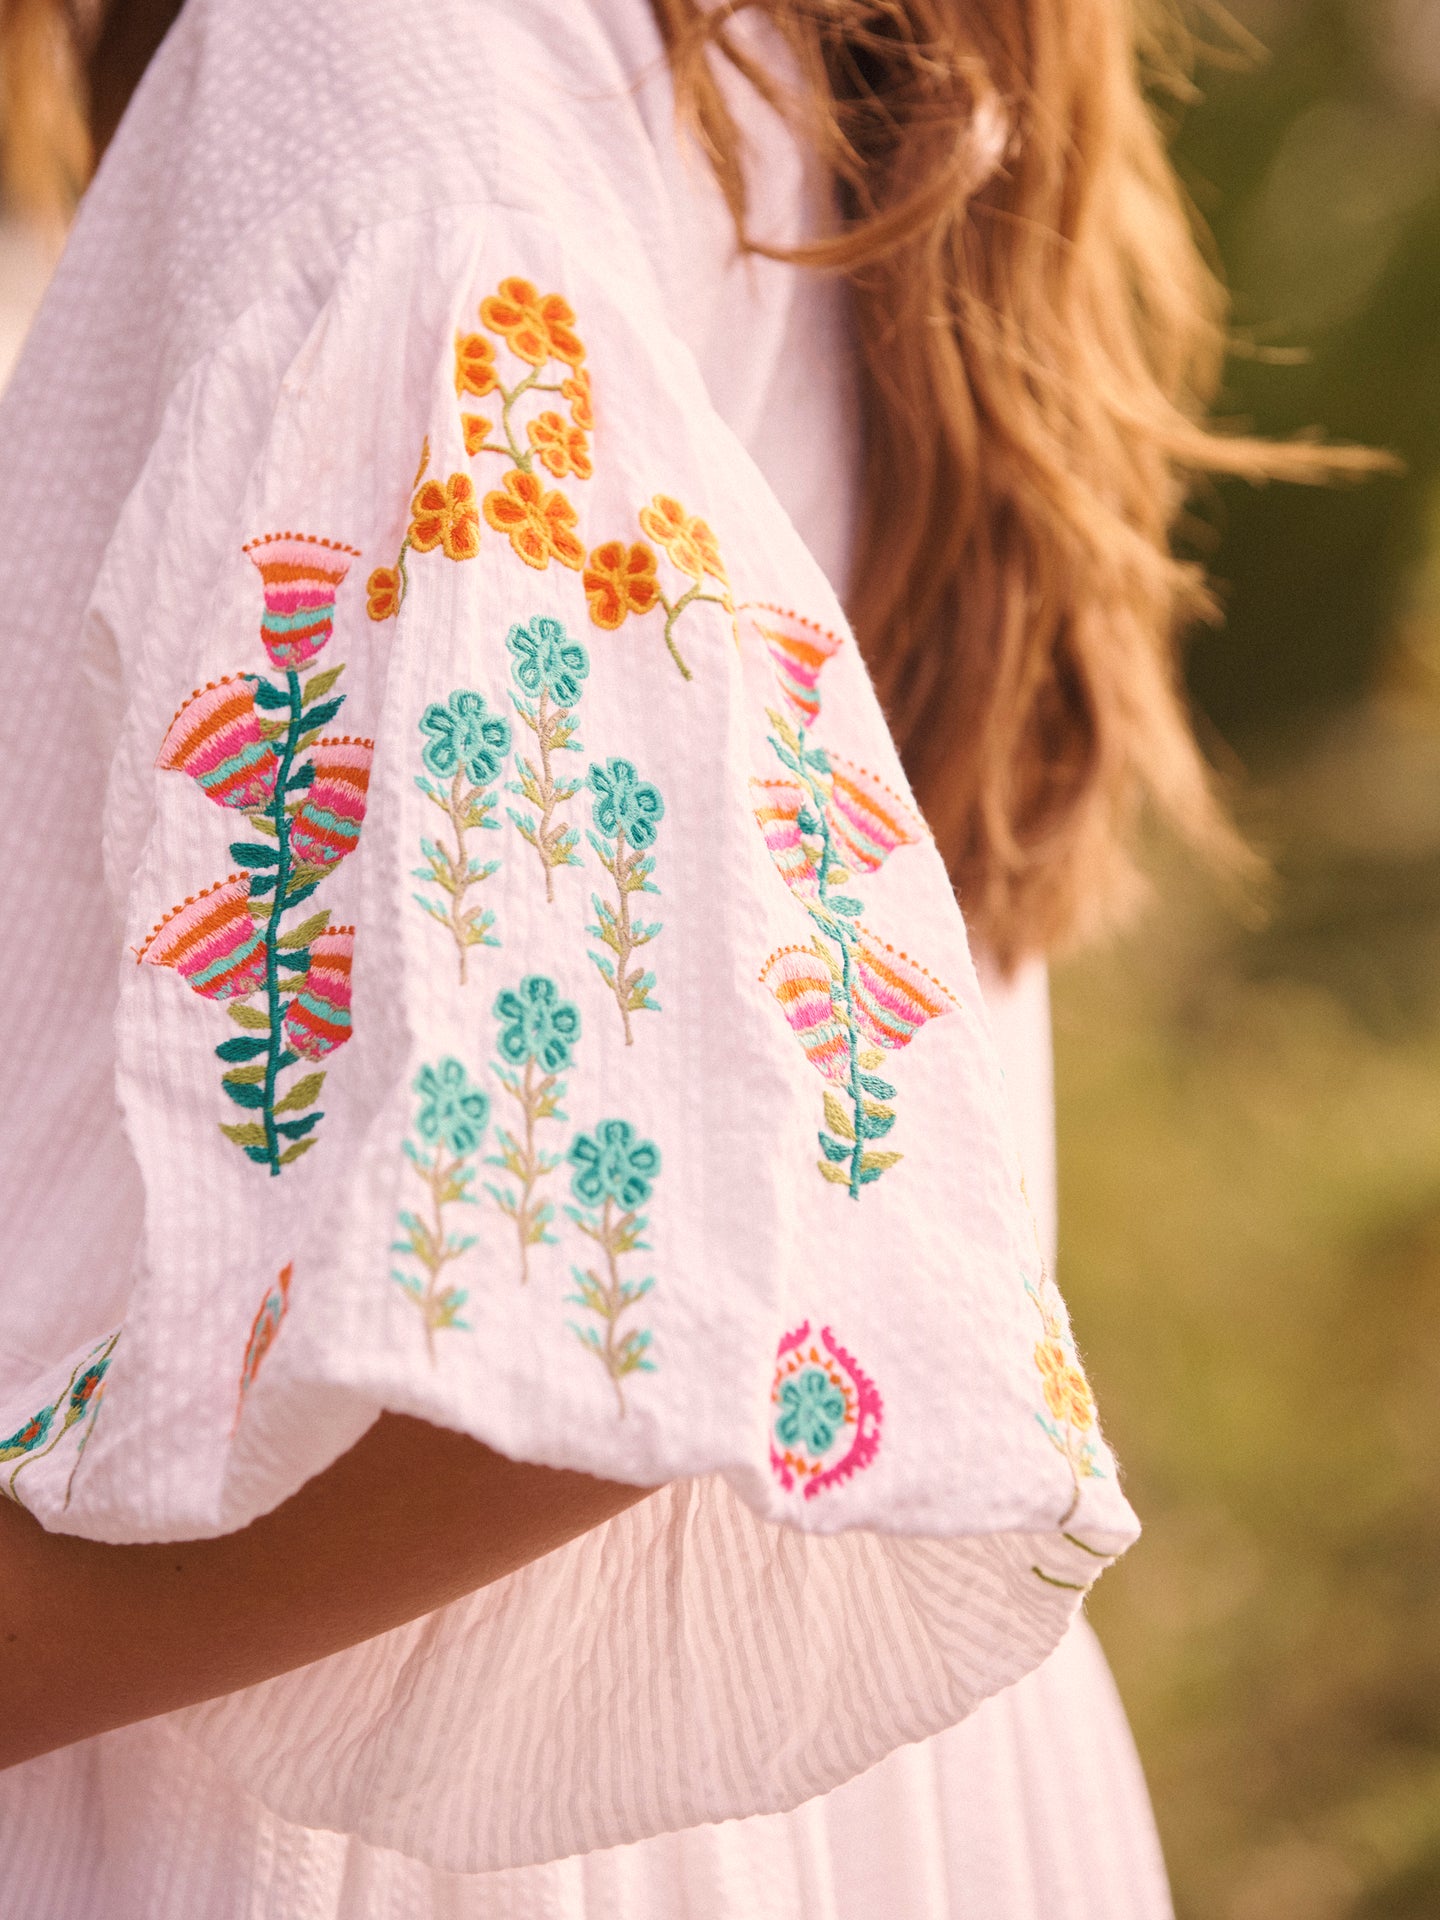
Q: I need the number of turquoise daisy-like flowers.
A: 7